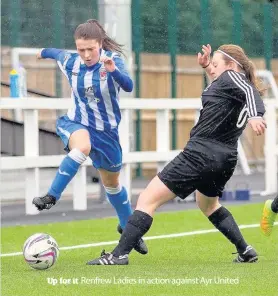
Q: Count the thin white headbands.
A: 1